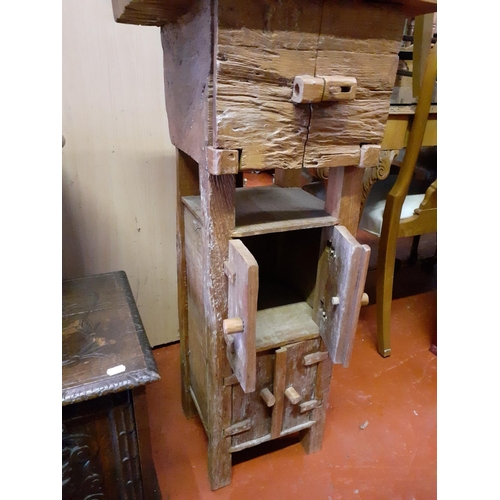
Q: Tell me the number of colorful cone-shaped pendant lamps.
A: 0